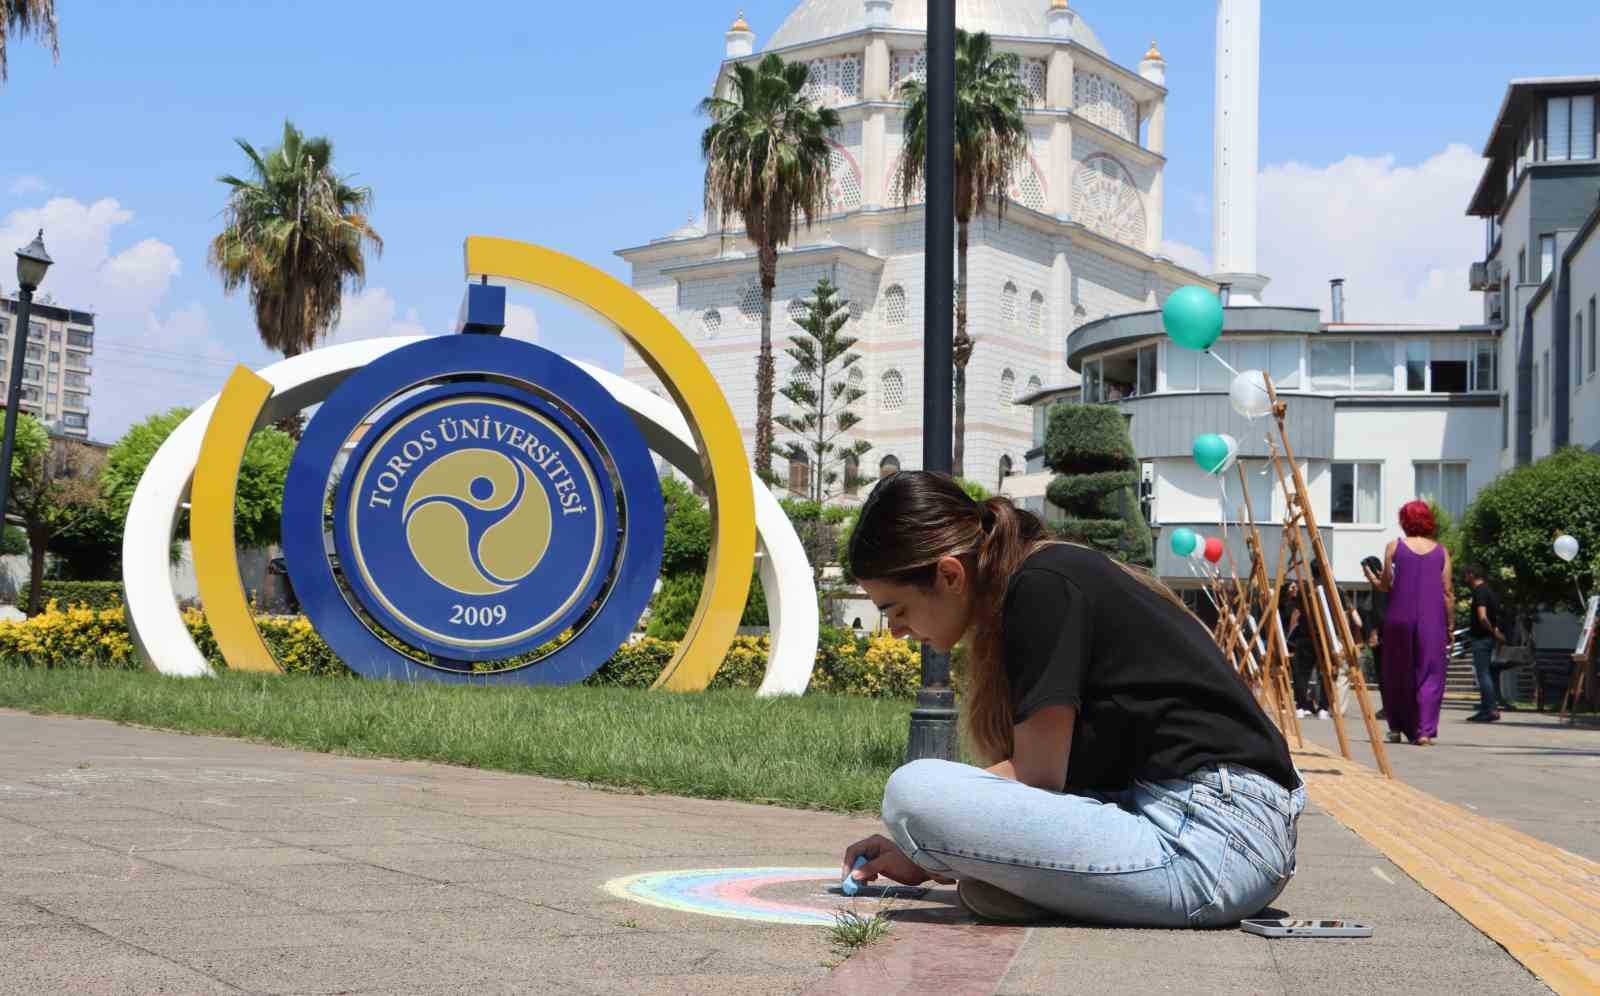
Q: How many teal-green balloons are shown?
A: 3